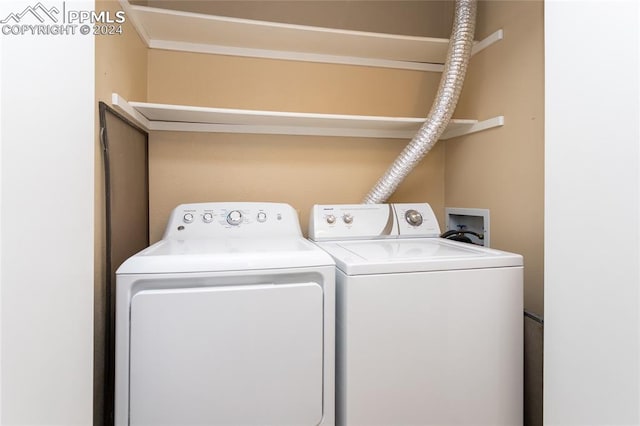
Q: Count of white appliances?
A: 2